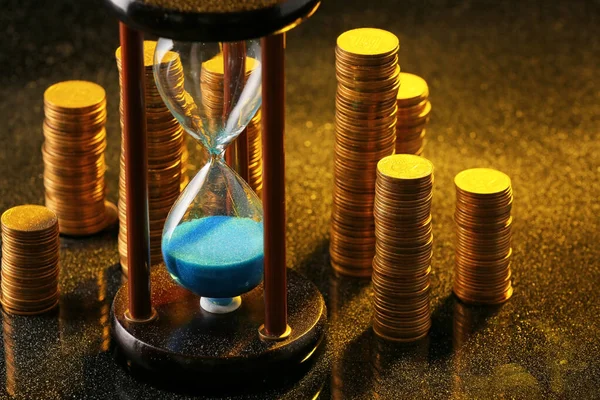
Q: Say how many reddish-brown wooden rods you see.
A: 3